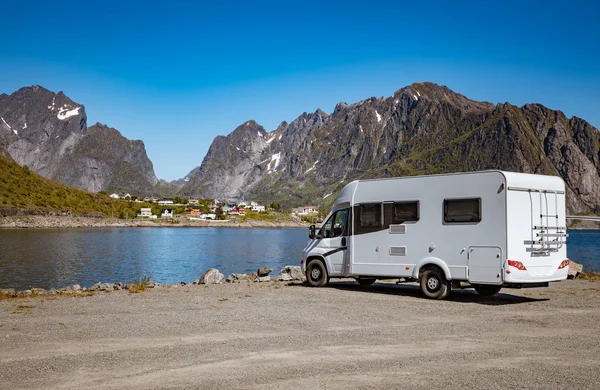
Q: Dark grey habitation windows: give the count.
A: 3